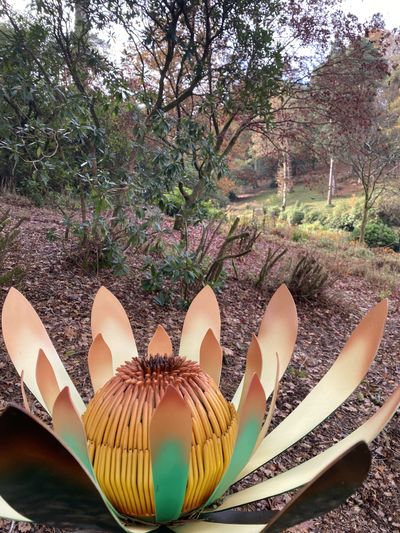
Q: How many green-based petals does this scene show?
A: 3